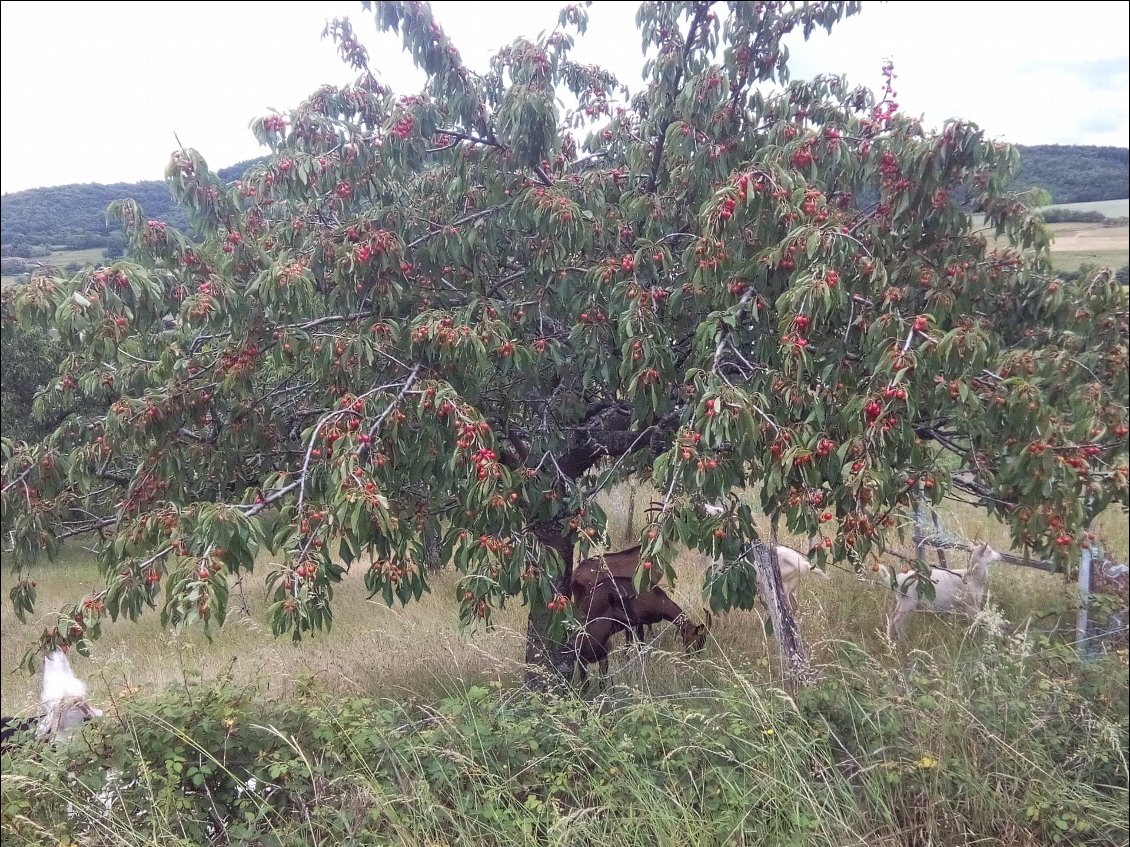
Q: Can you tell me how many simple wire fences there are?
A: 1